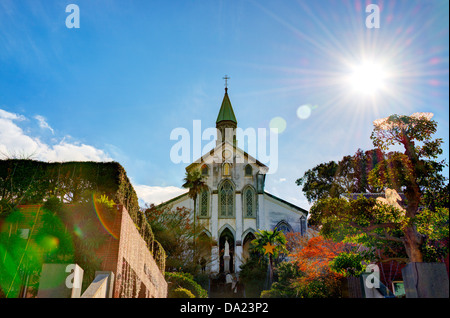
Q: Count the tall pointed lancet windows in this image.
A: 3